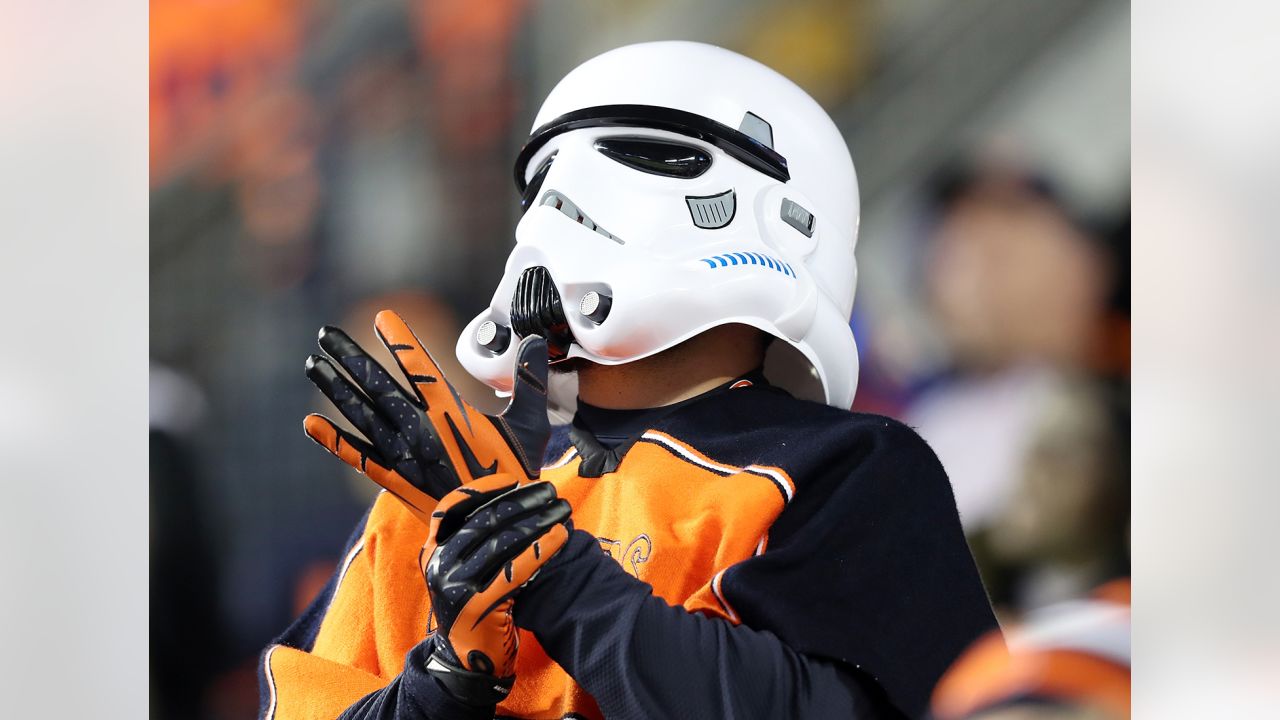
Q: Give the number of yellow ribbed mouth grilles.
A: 0